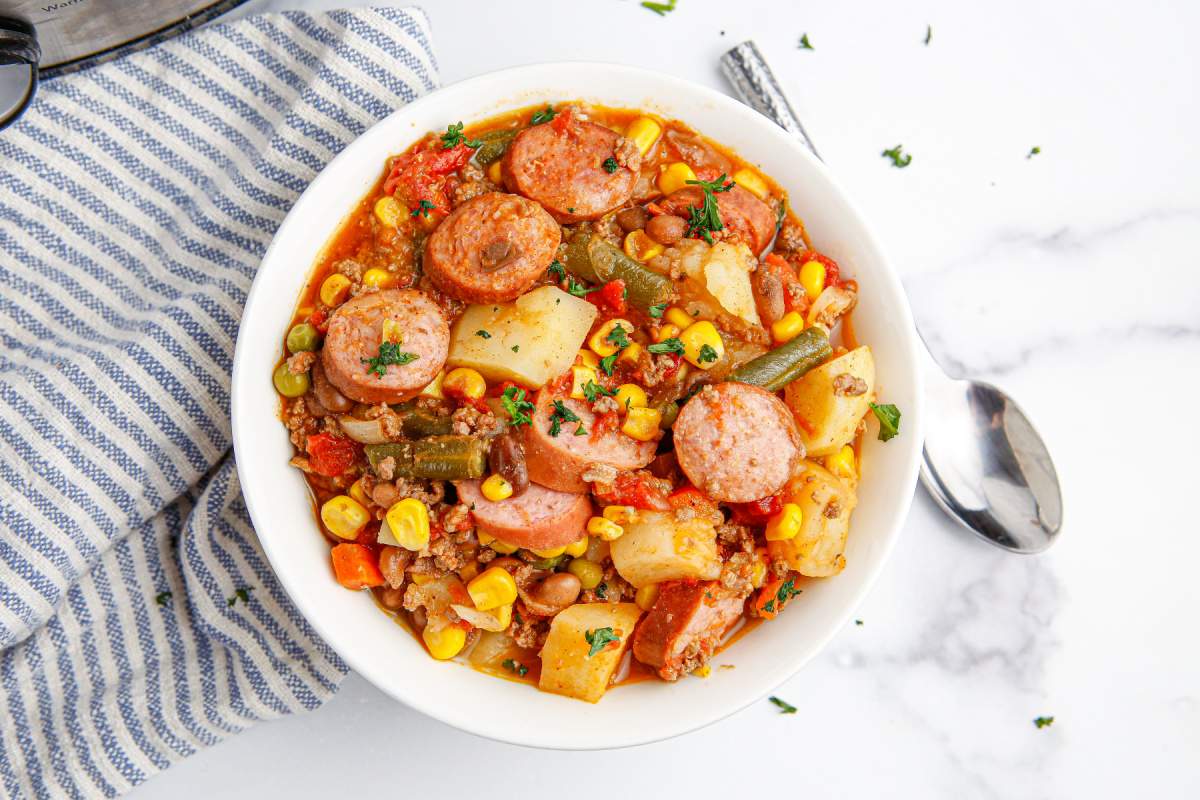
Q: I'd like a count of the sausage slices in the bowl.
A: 8